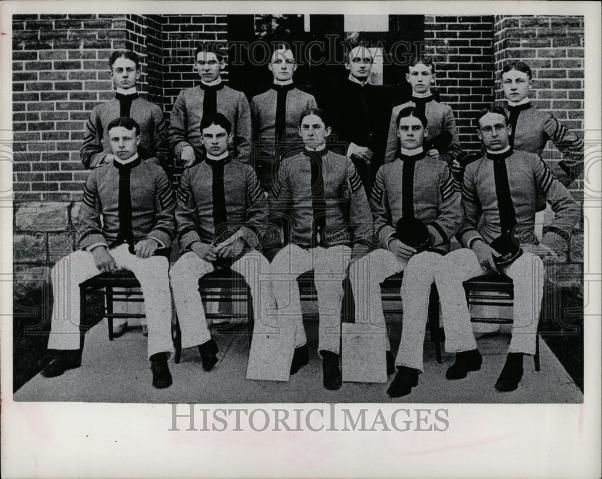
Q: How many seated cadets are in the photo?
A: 5